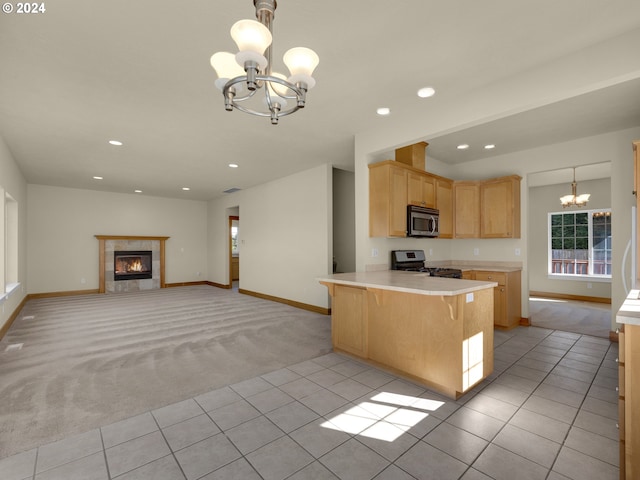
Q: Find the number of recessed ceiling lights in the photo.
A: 9